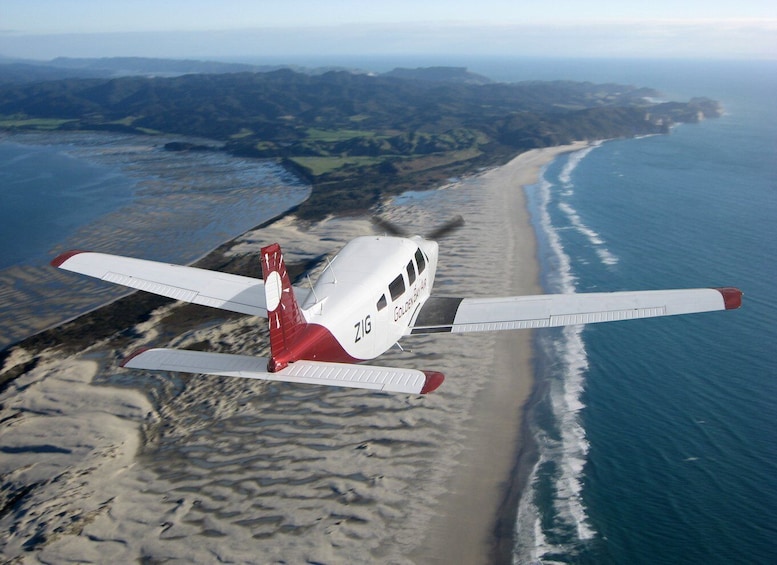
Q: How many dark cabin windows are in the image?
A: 4